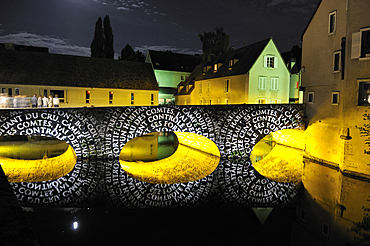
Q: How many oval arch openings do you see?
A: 3